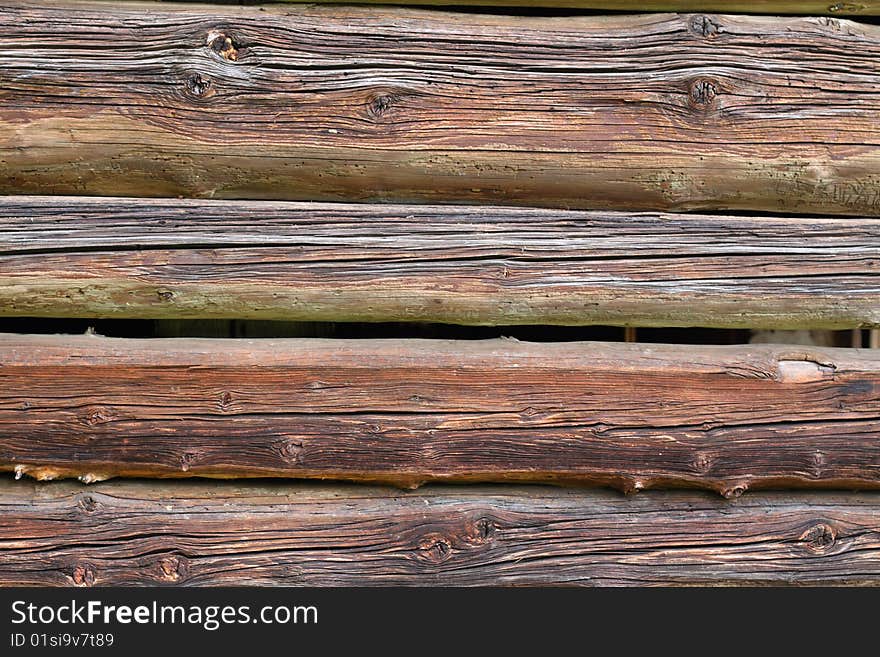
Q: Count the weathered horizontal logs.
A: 4